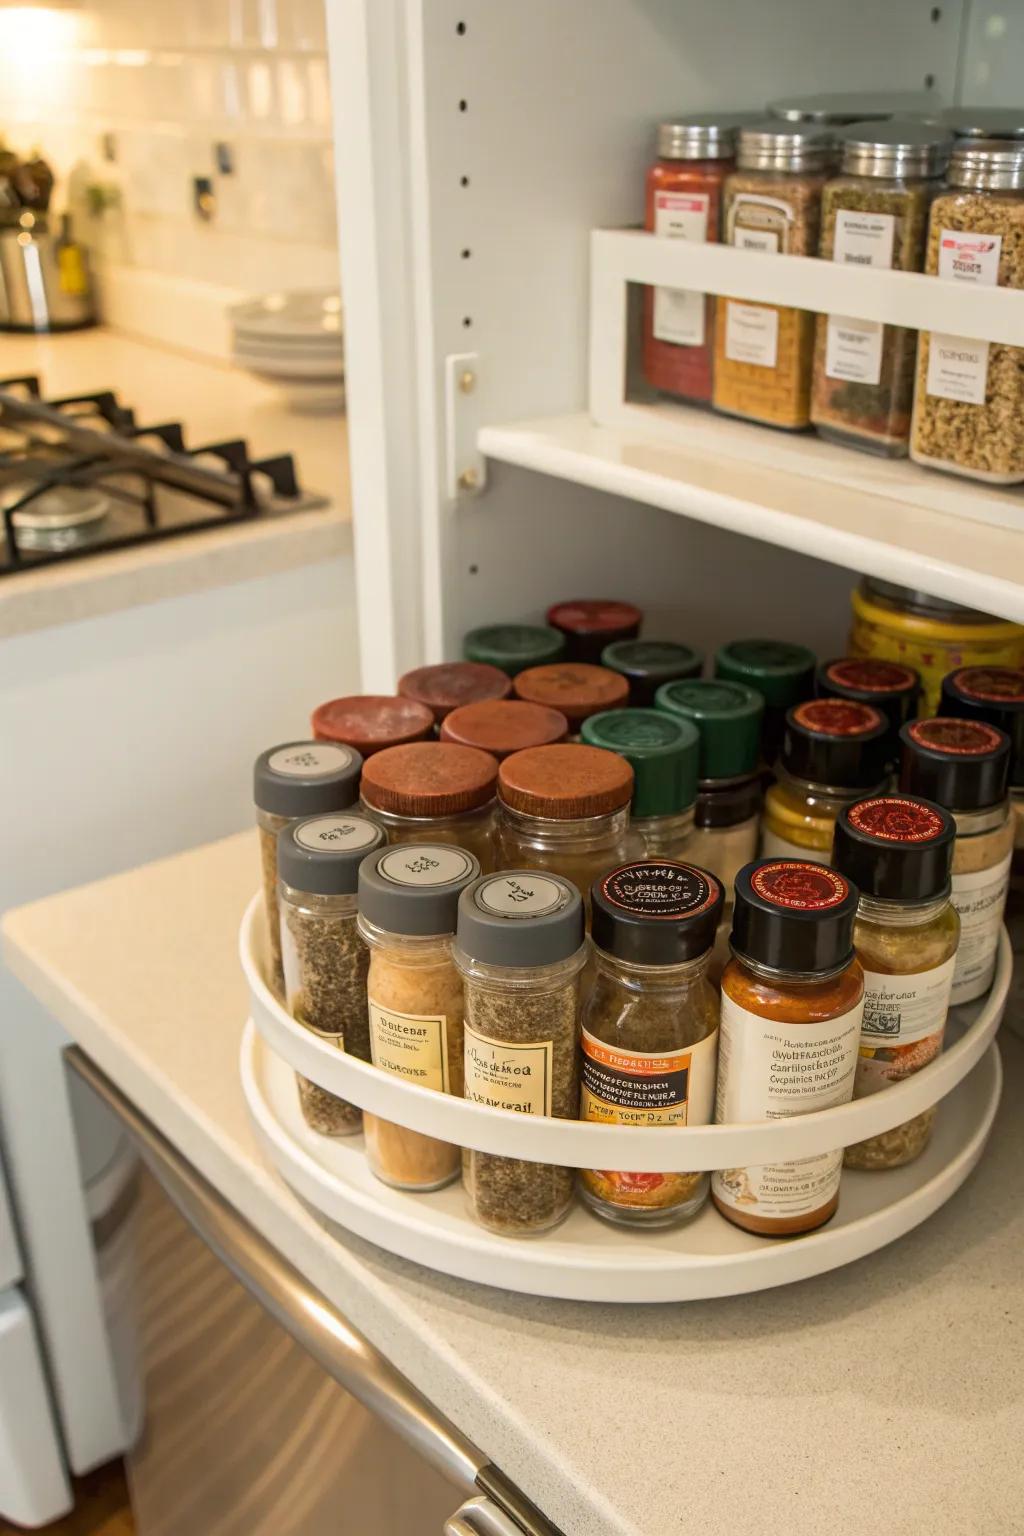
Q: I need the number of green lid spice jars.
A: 5